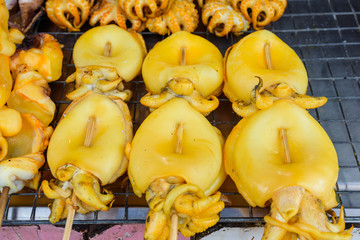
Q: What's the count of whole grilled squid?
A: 6